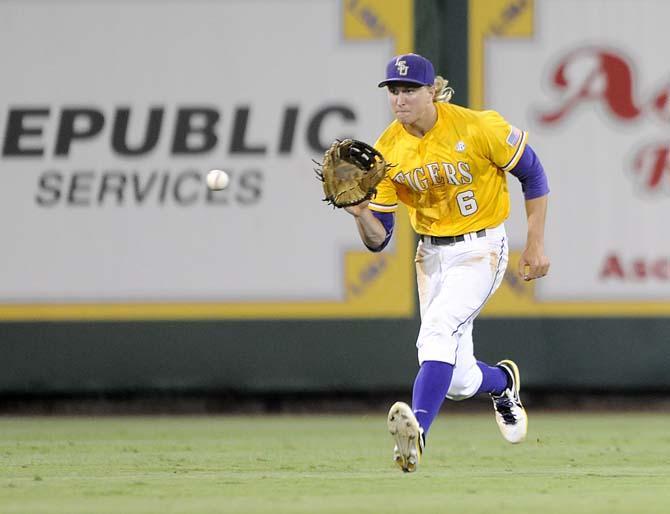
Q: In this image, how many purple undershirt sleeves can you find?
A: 2